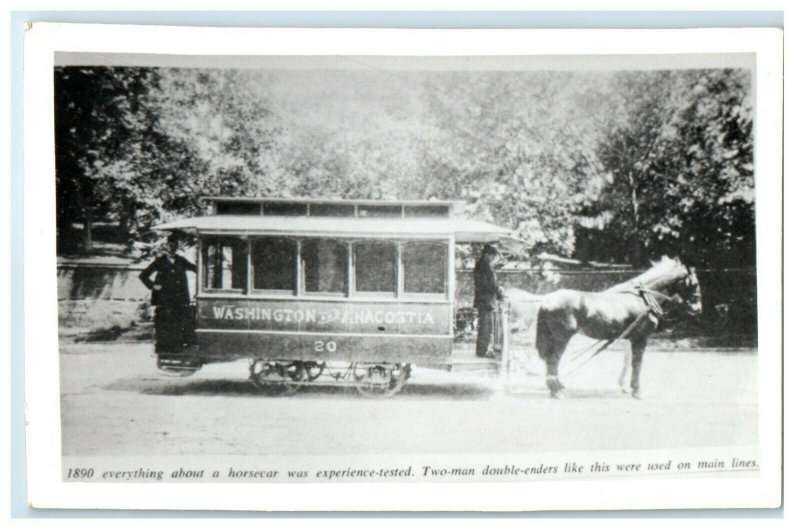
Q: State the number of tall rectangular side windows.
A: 5